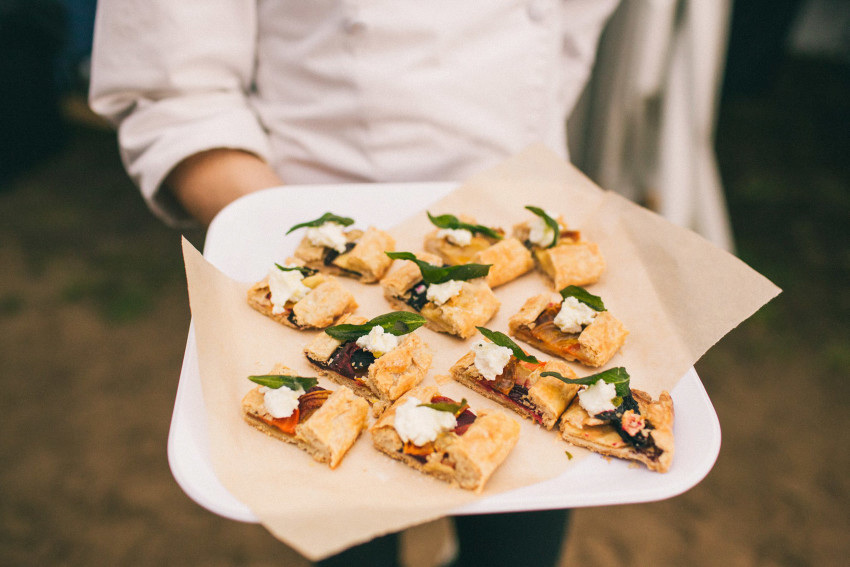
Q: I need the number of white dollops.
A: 11